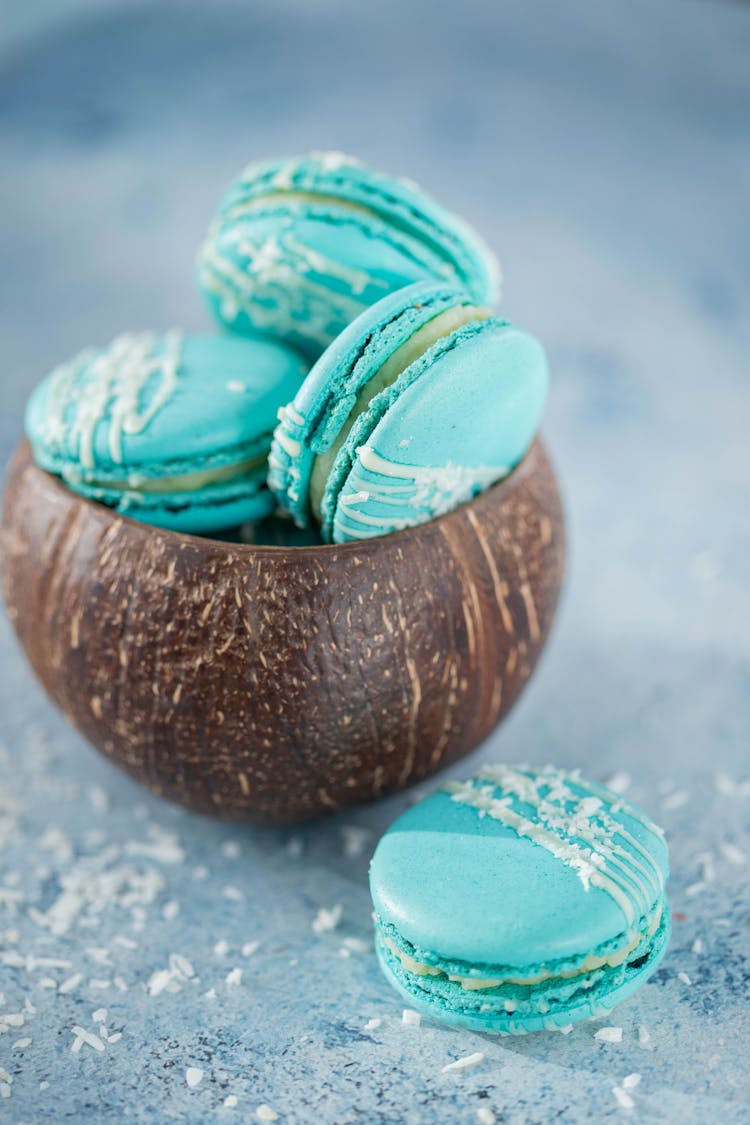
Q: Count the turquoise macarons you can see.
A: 4